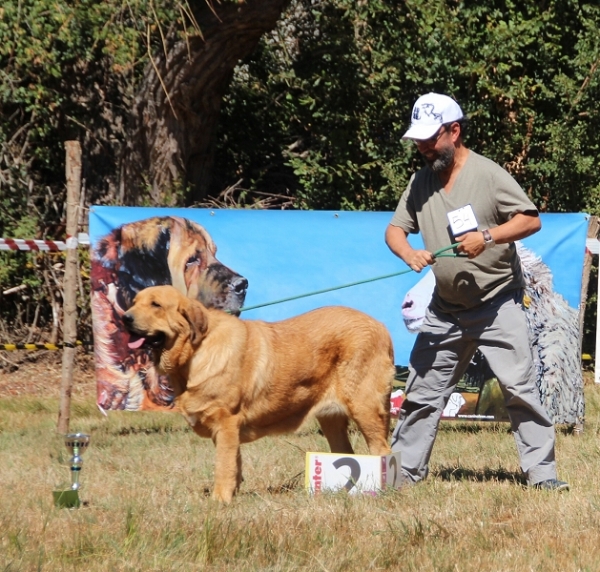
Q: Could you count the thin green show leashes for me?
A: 1